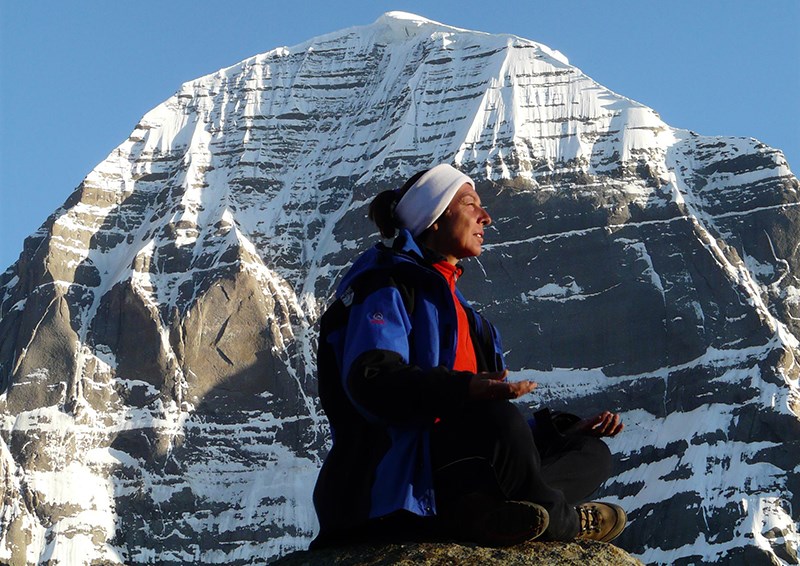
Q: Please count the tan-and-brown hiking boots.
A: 2